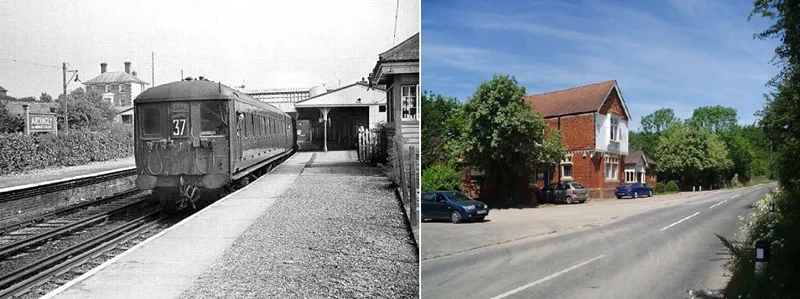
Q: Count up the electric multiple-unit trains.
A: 1